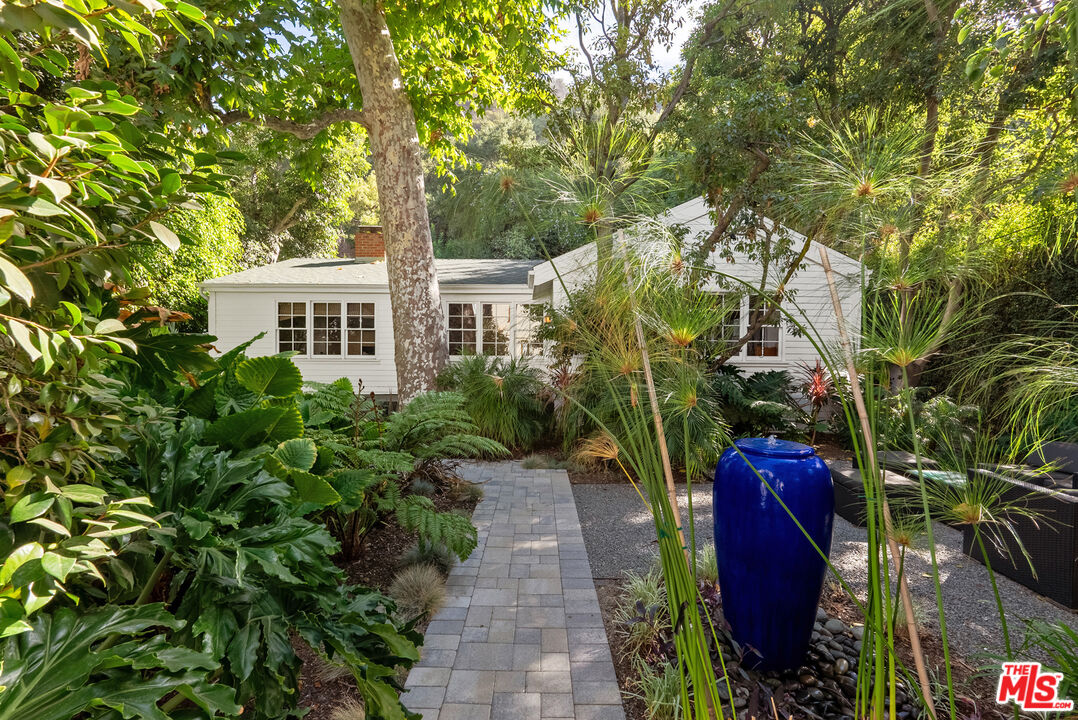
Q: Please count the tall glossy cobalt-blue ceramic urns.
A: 1